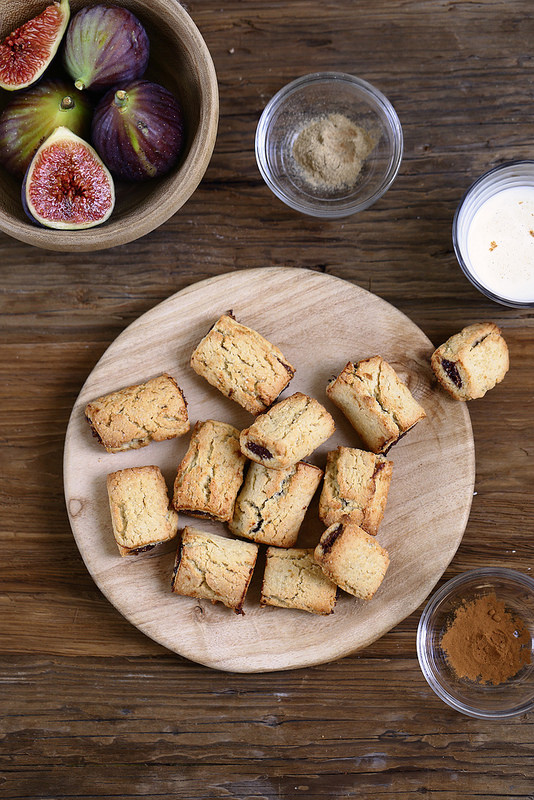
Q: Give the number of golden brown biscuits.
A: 12